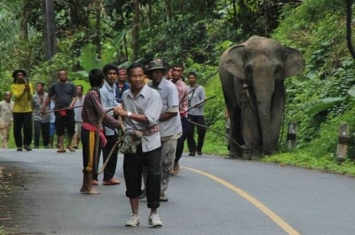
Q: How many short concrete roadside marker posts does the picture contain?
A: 2